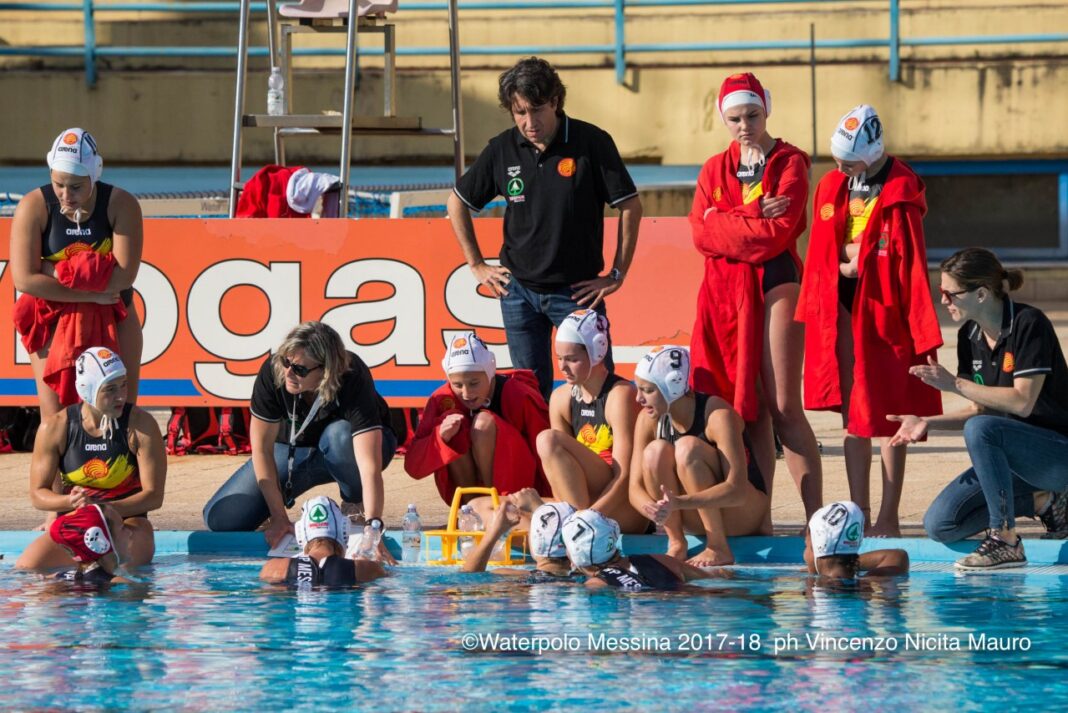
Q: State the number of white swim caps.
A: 10